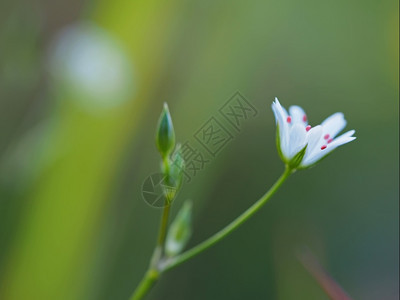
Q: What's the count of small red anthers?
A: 6